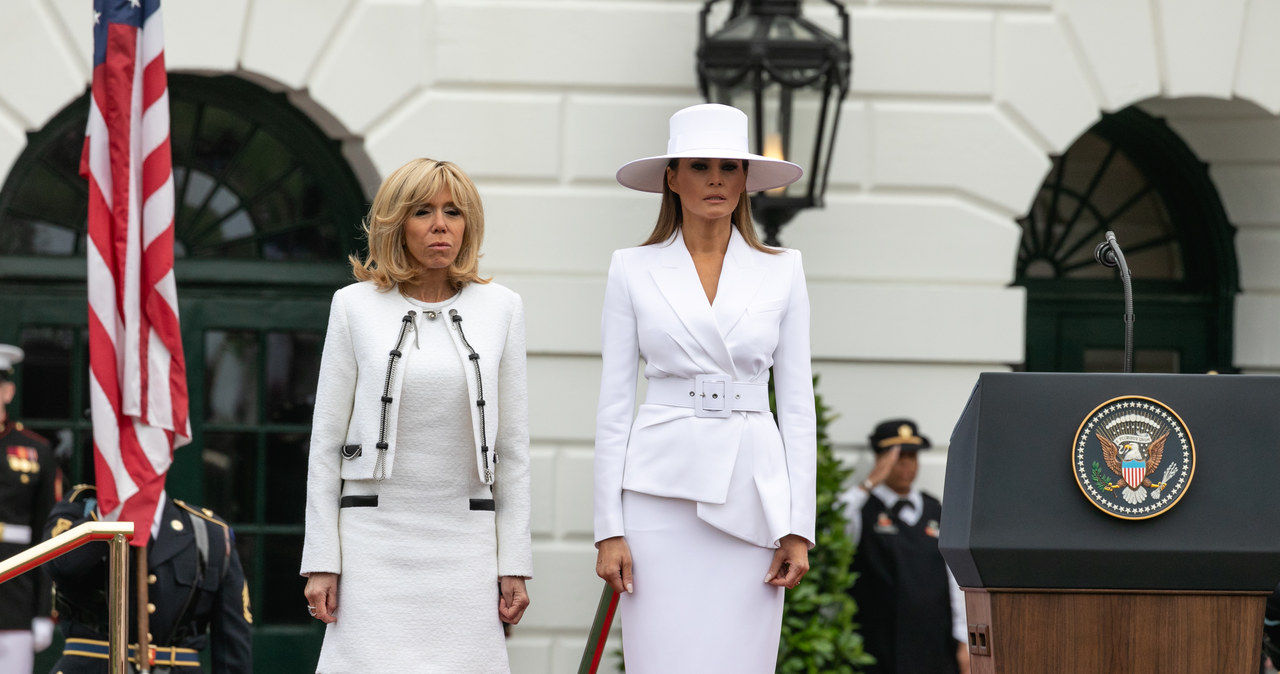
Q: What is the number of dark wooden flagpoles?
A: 1